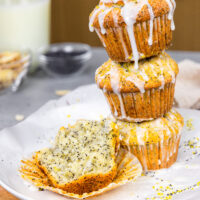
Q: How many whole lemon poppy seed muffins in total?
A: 3